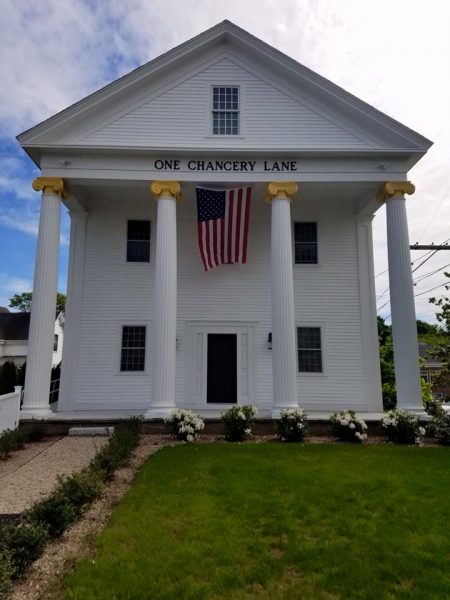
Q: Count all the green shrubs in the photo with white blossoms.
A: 5